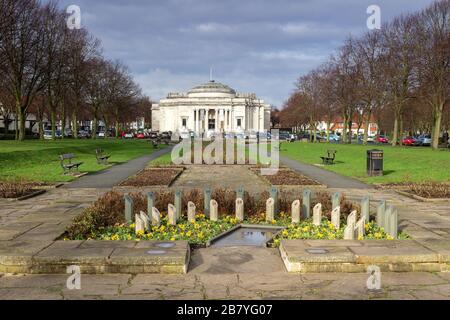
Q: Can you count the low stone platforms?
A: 2